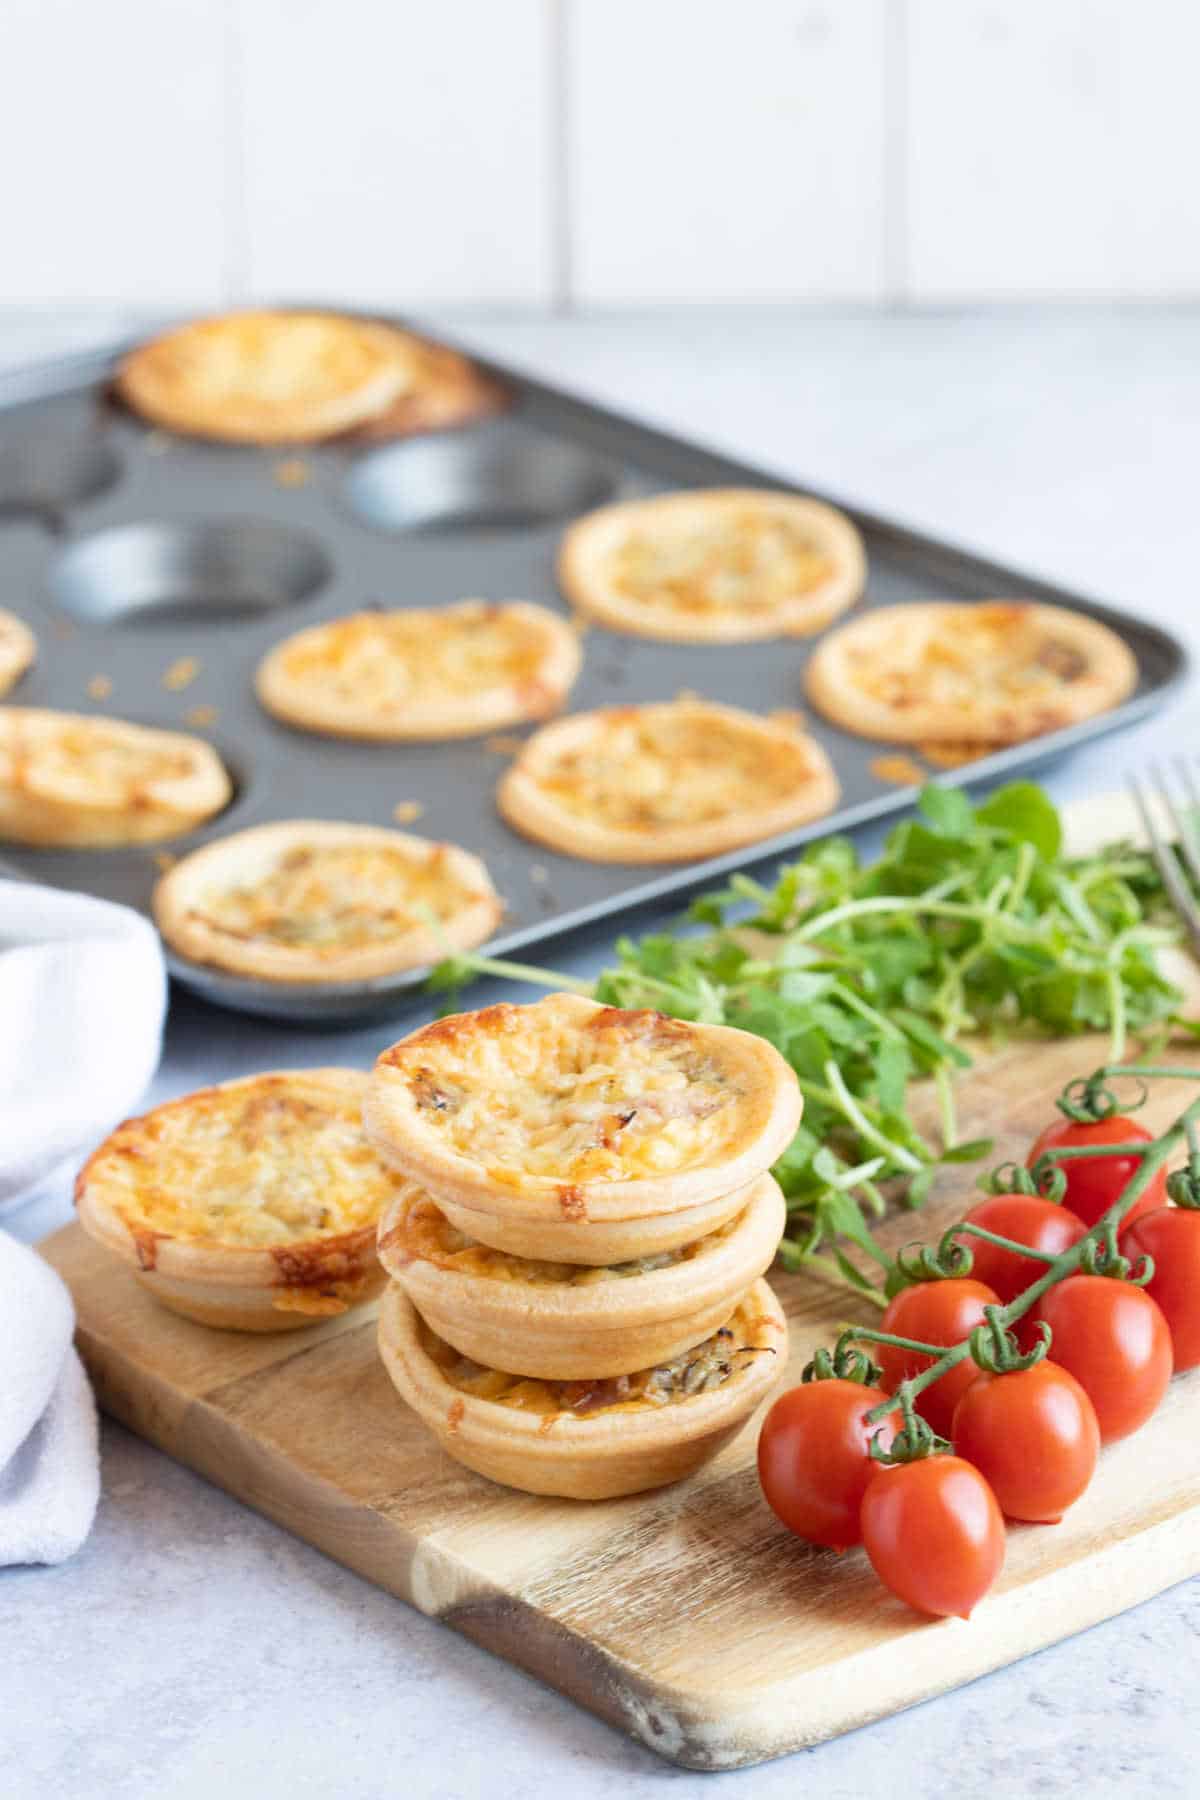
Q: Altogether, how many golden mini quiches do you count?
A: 12